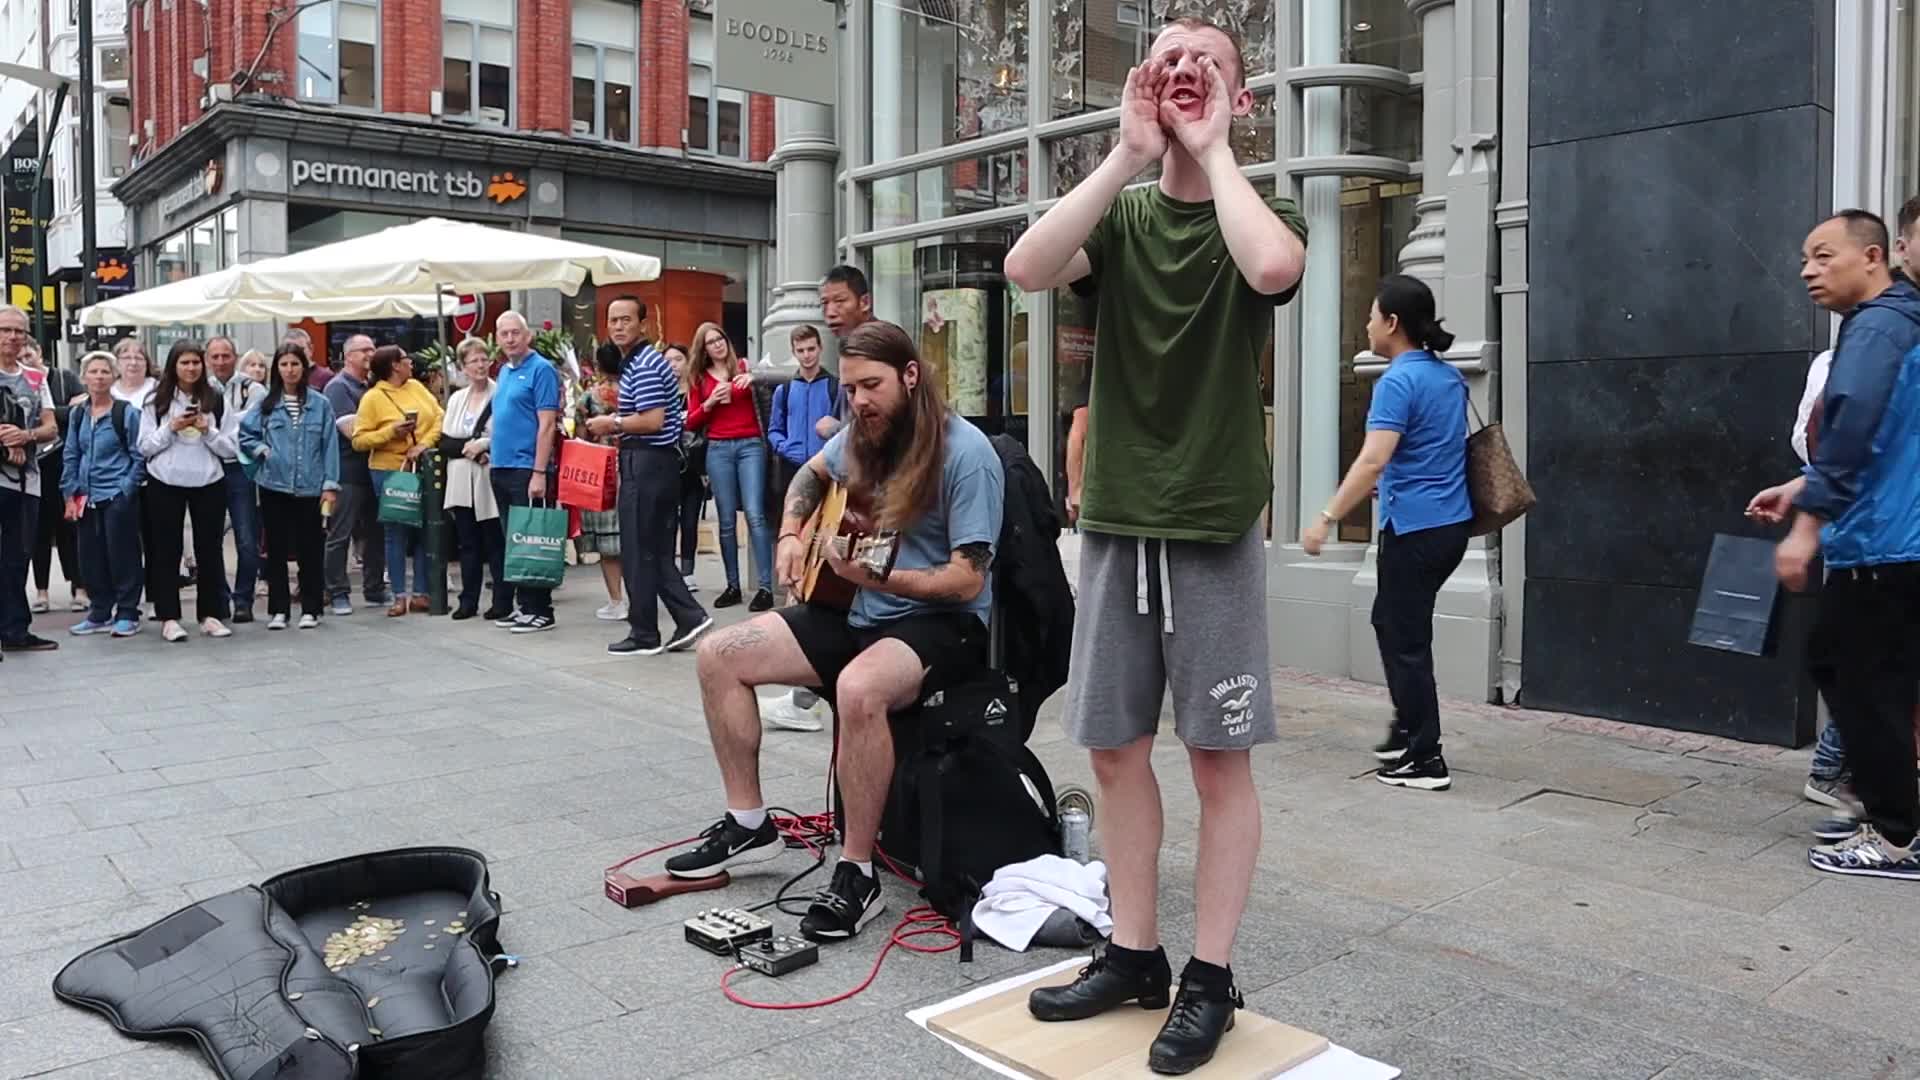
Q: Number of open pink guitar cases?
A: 0